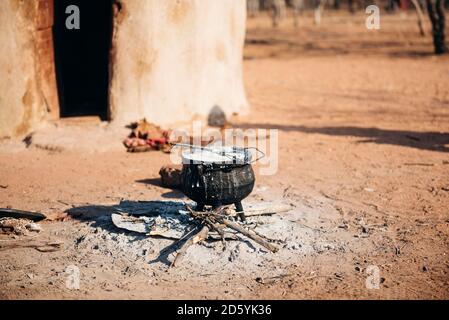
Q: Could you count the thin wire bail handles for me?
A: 1